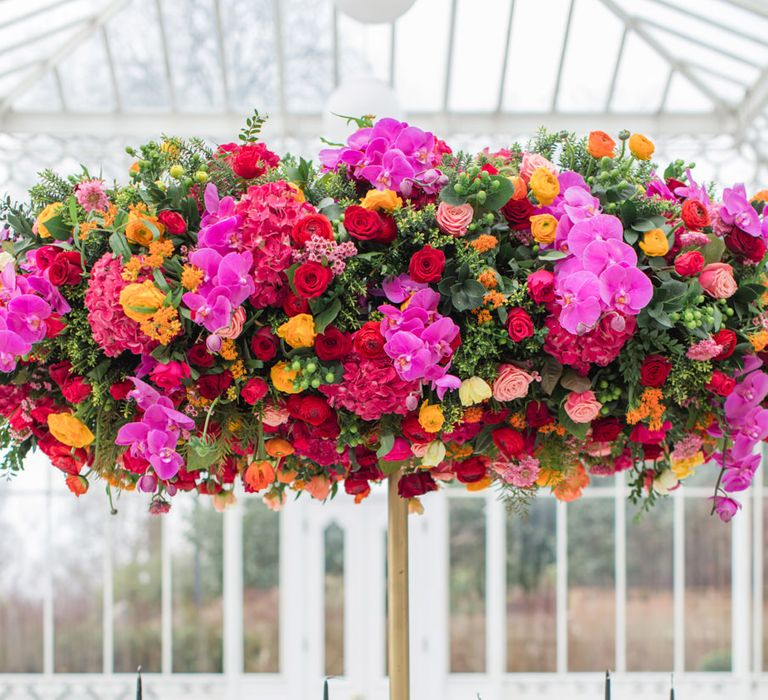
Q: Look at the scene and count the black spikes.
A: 4